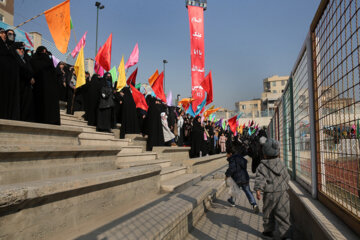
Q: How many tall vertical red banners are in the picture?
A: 1